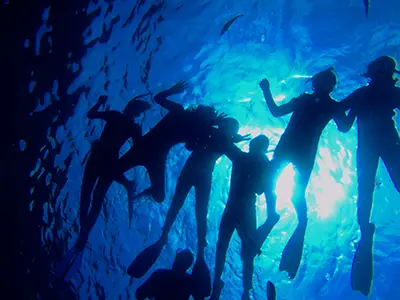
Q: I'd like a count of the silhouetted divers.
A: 7